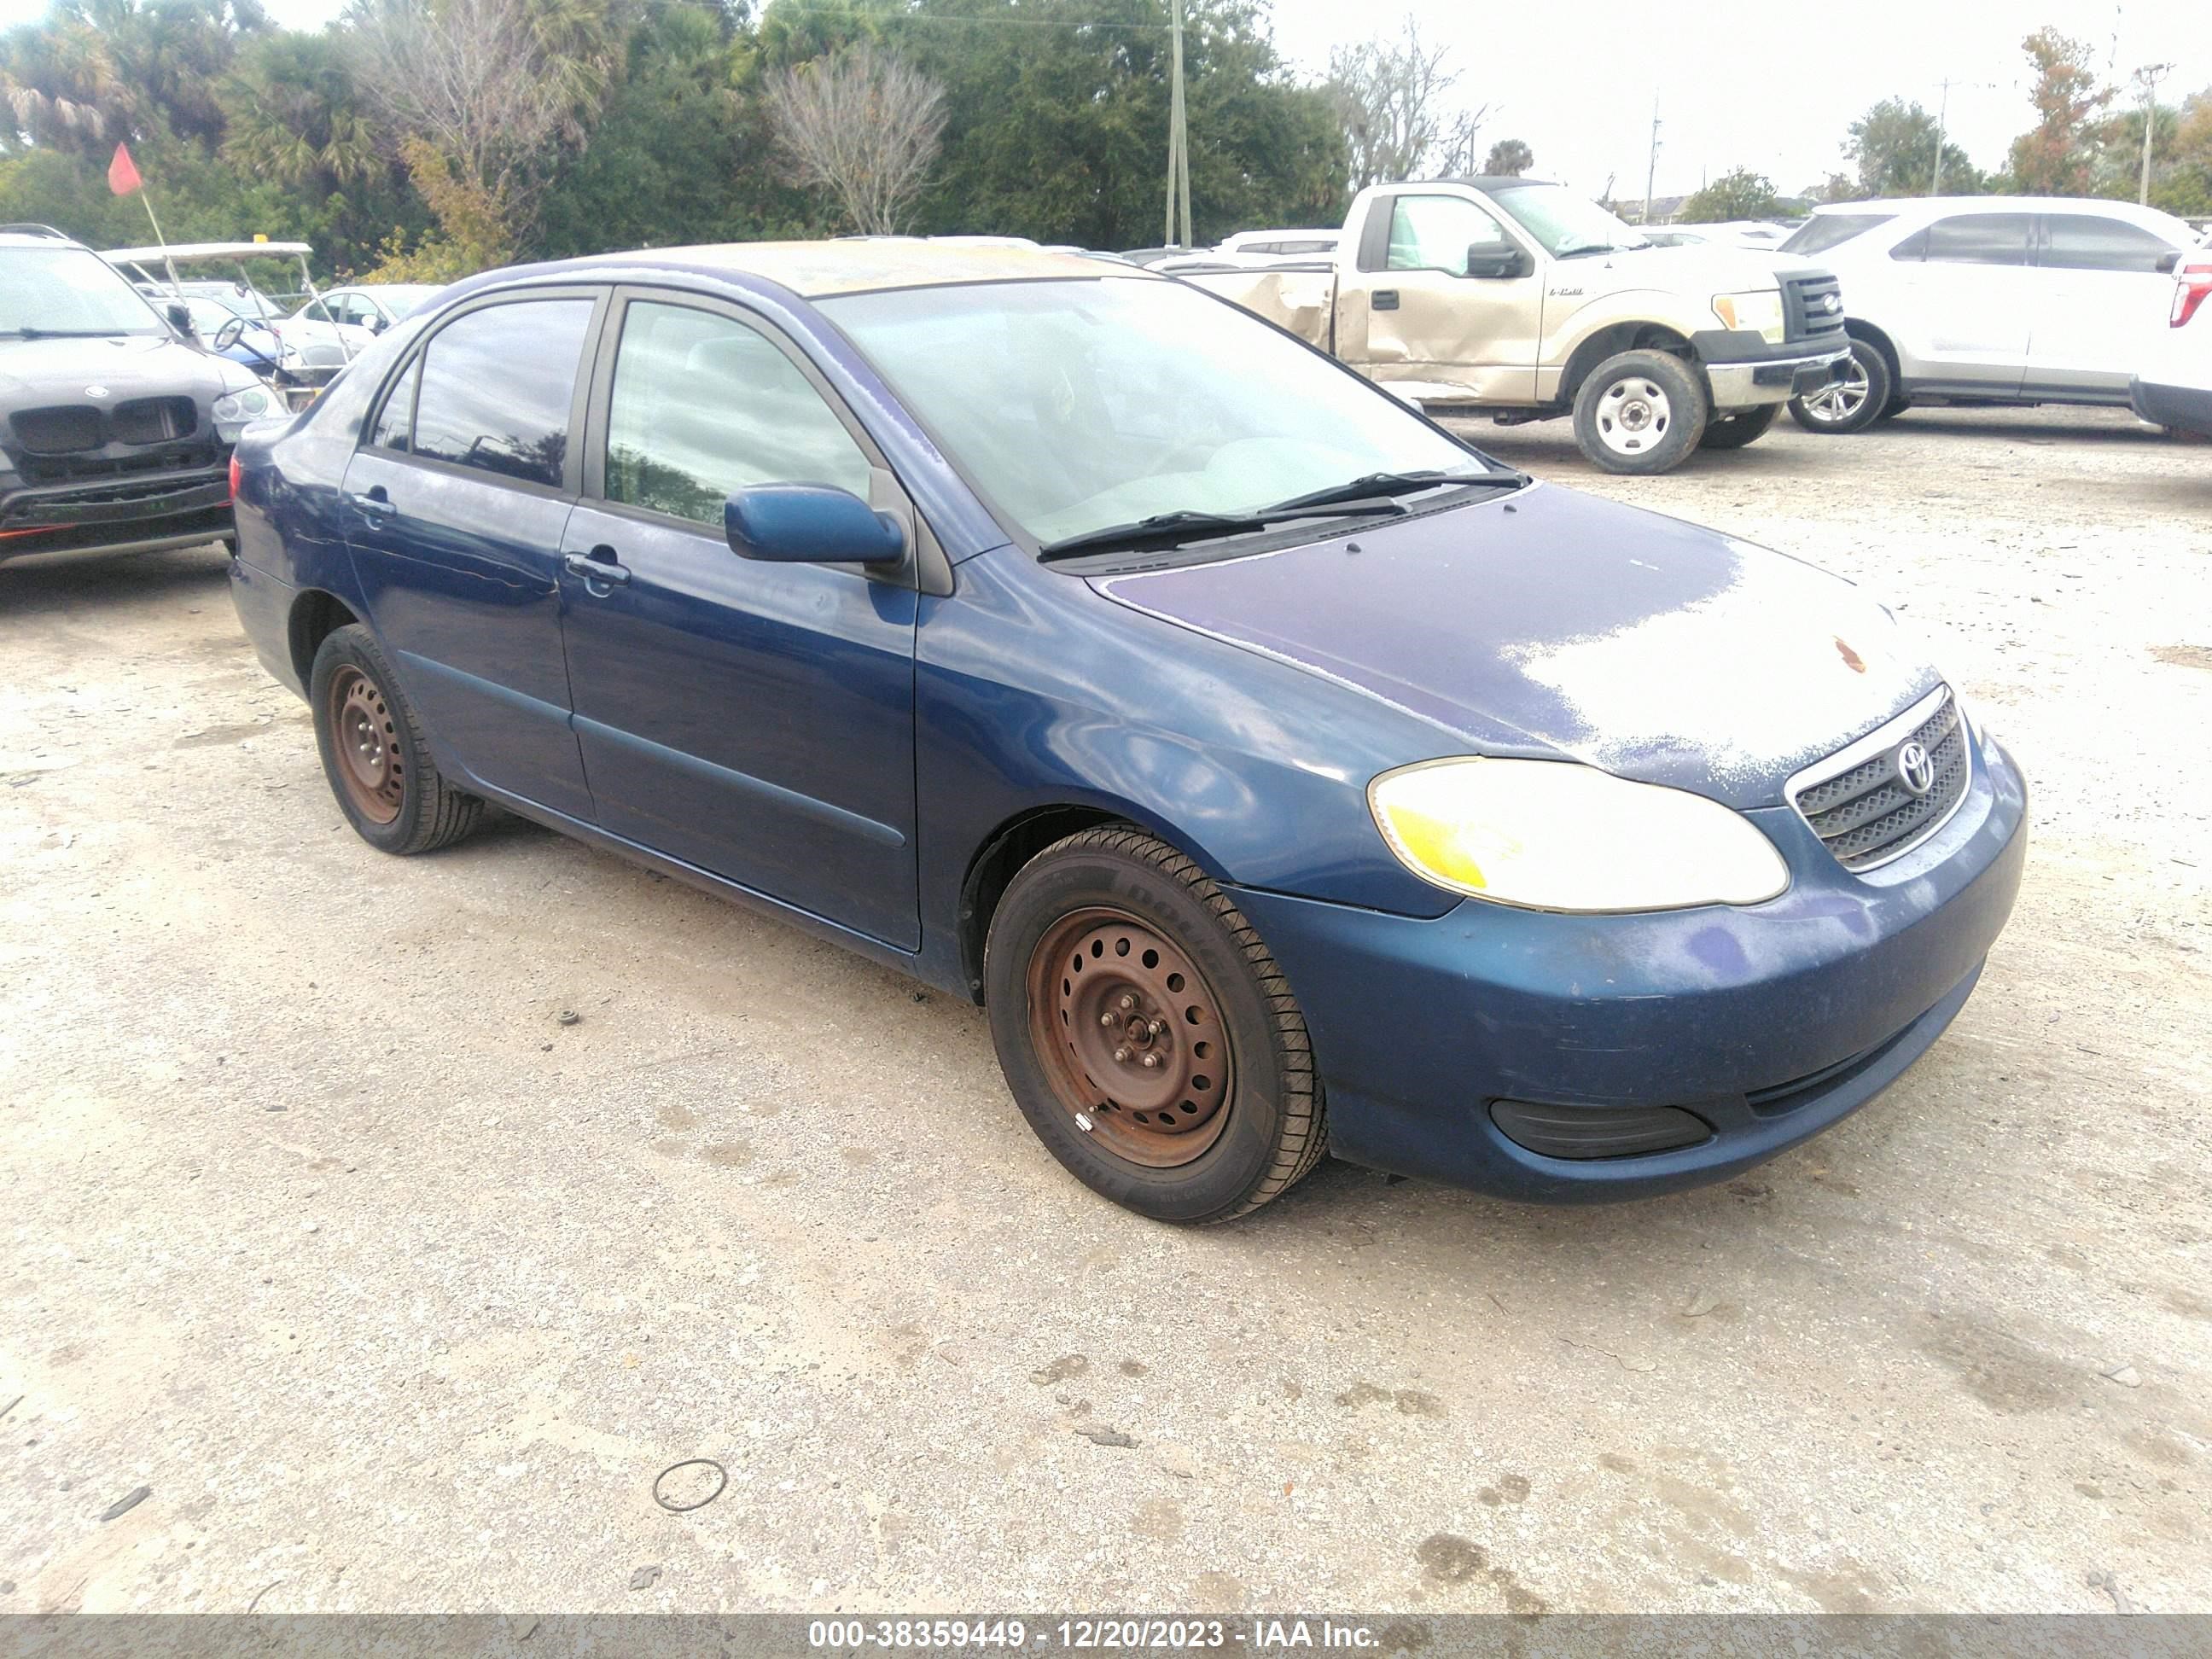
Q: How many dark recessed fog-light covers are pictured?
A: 1